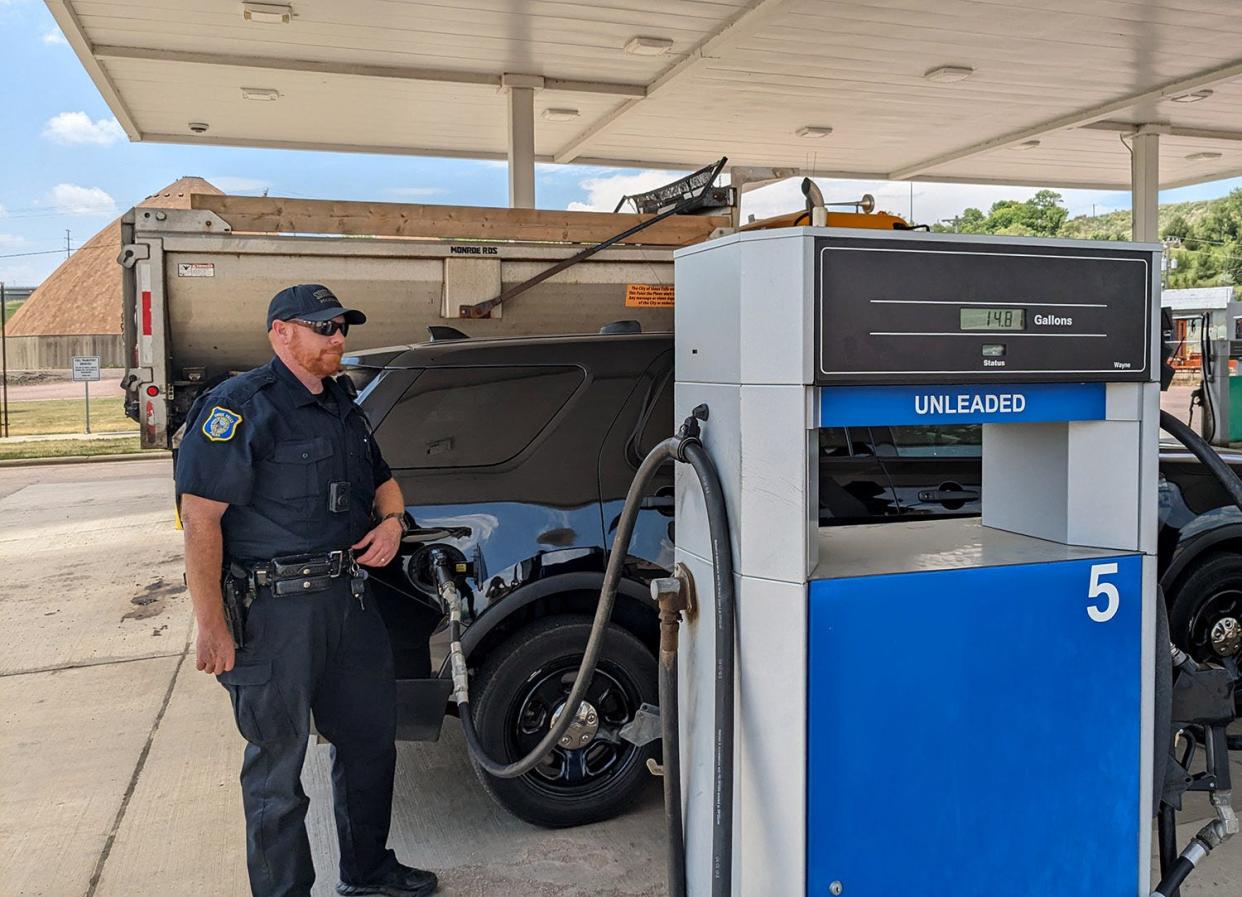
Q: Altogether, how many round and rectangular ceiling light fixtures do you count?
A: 10